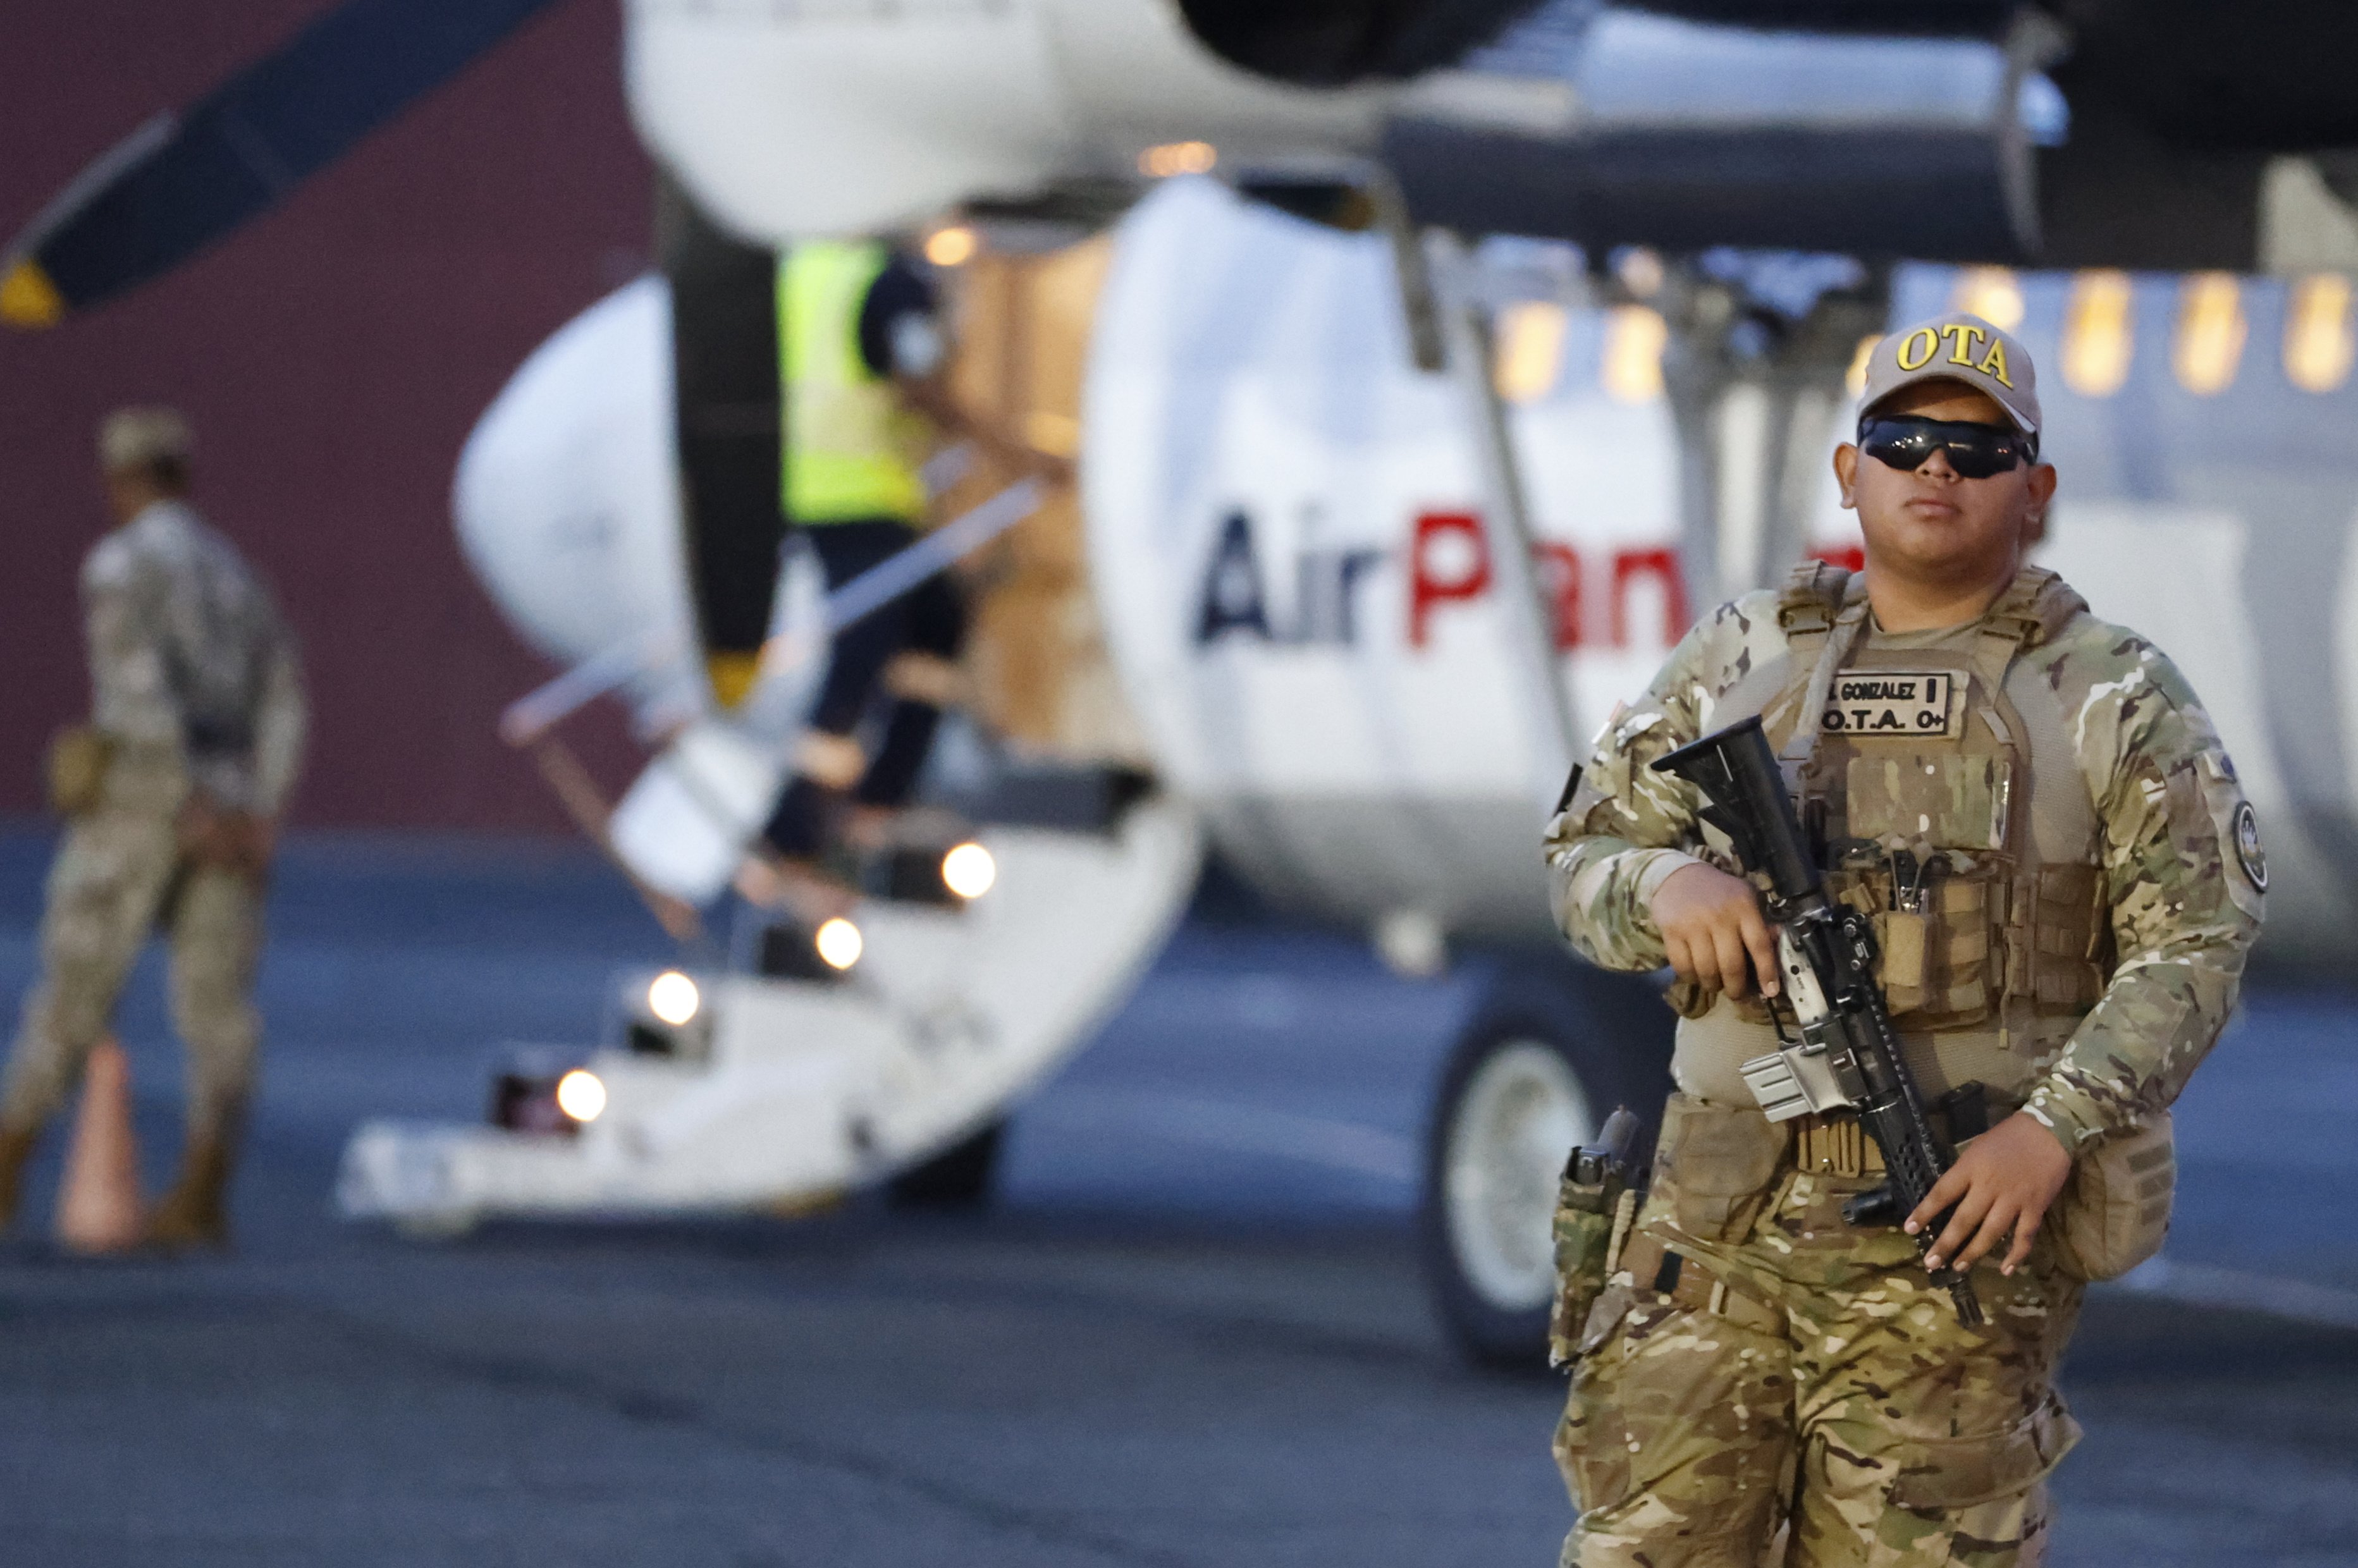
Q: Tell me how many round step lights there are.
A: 4